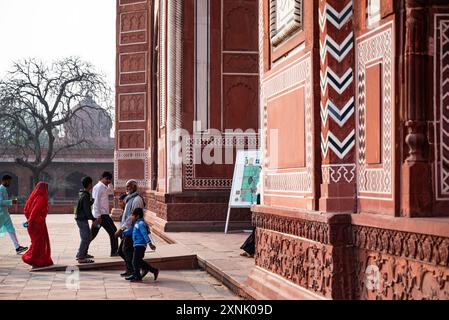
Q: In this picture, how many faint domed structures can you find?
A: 1